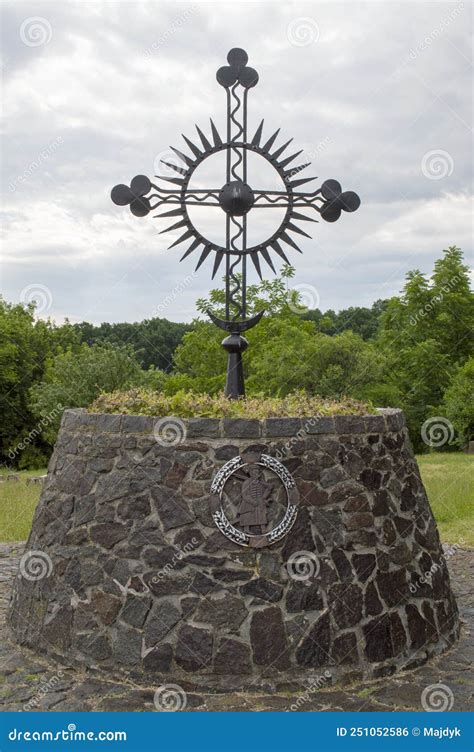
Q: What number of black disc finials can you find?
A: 9